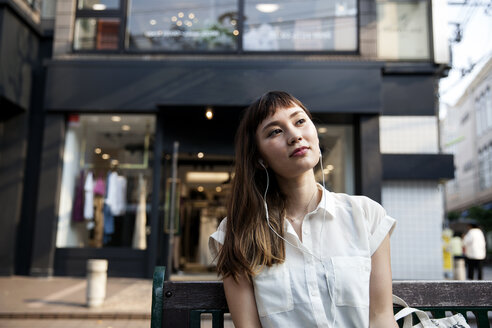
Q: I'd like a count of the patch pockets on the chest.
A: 2